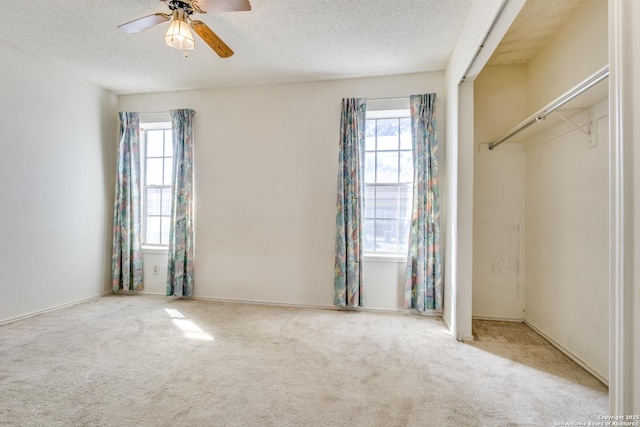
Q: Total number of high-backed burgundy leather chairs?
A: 0